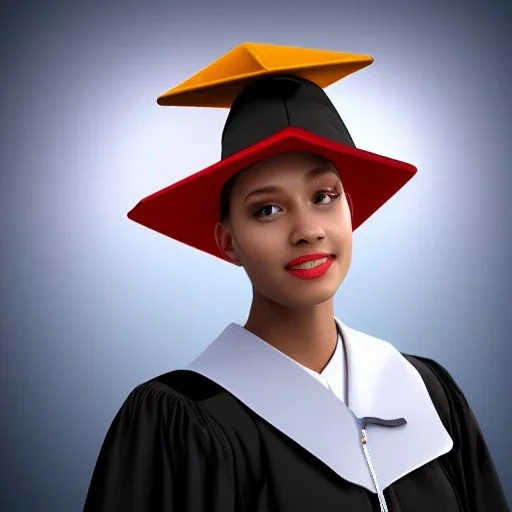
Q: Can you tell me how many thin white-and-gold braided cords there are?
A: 1